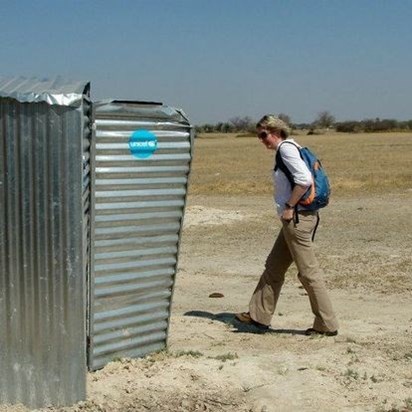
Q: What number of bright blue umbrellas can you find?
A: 0